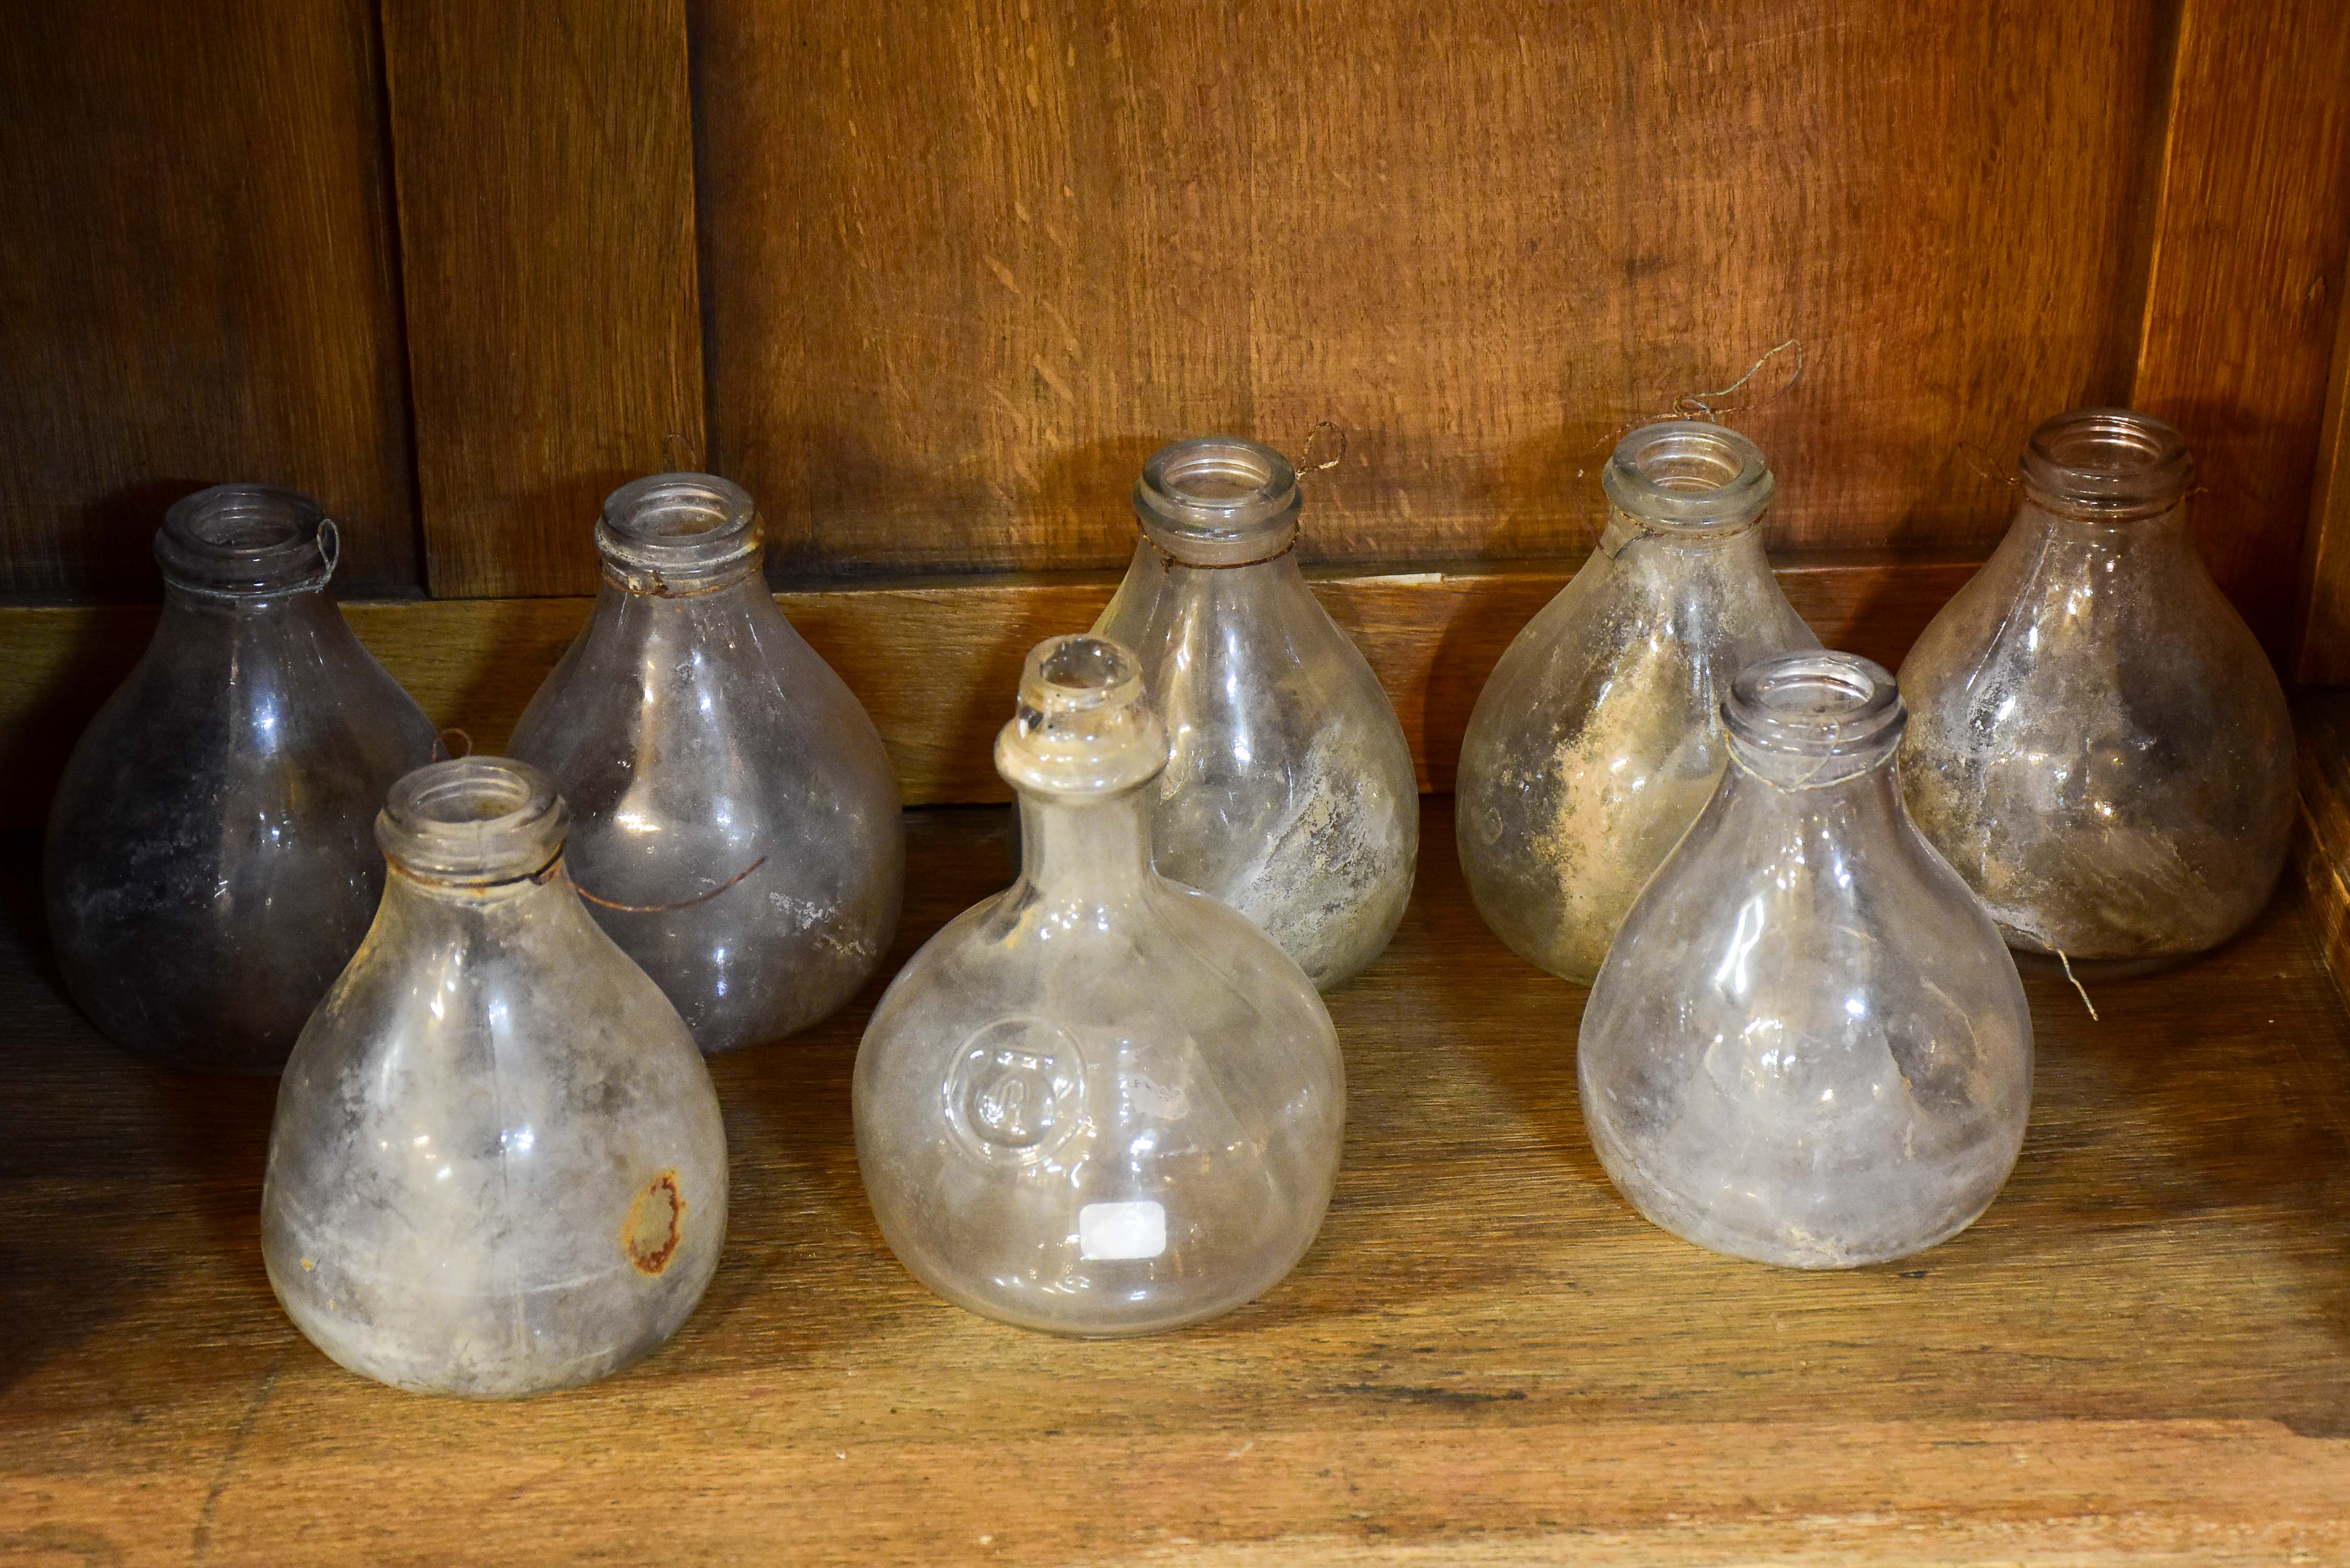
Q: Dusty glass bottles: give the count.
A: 8